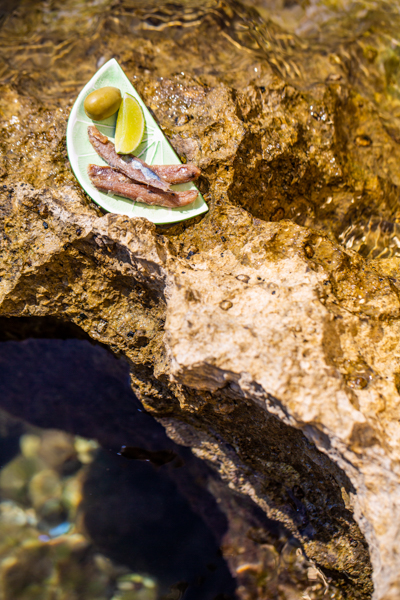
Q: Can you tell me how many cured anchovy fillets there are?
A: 3